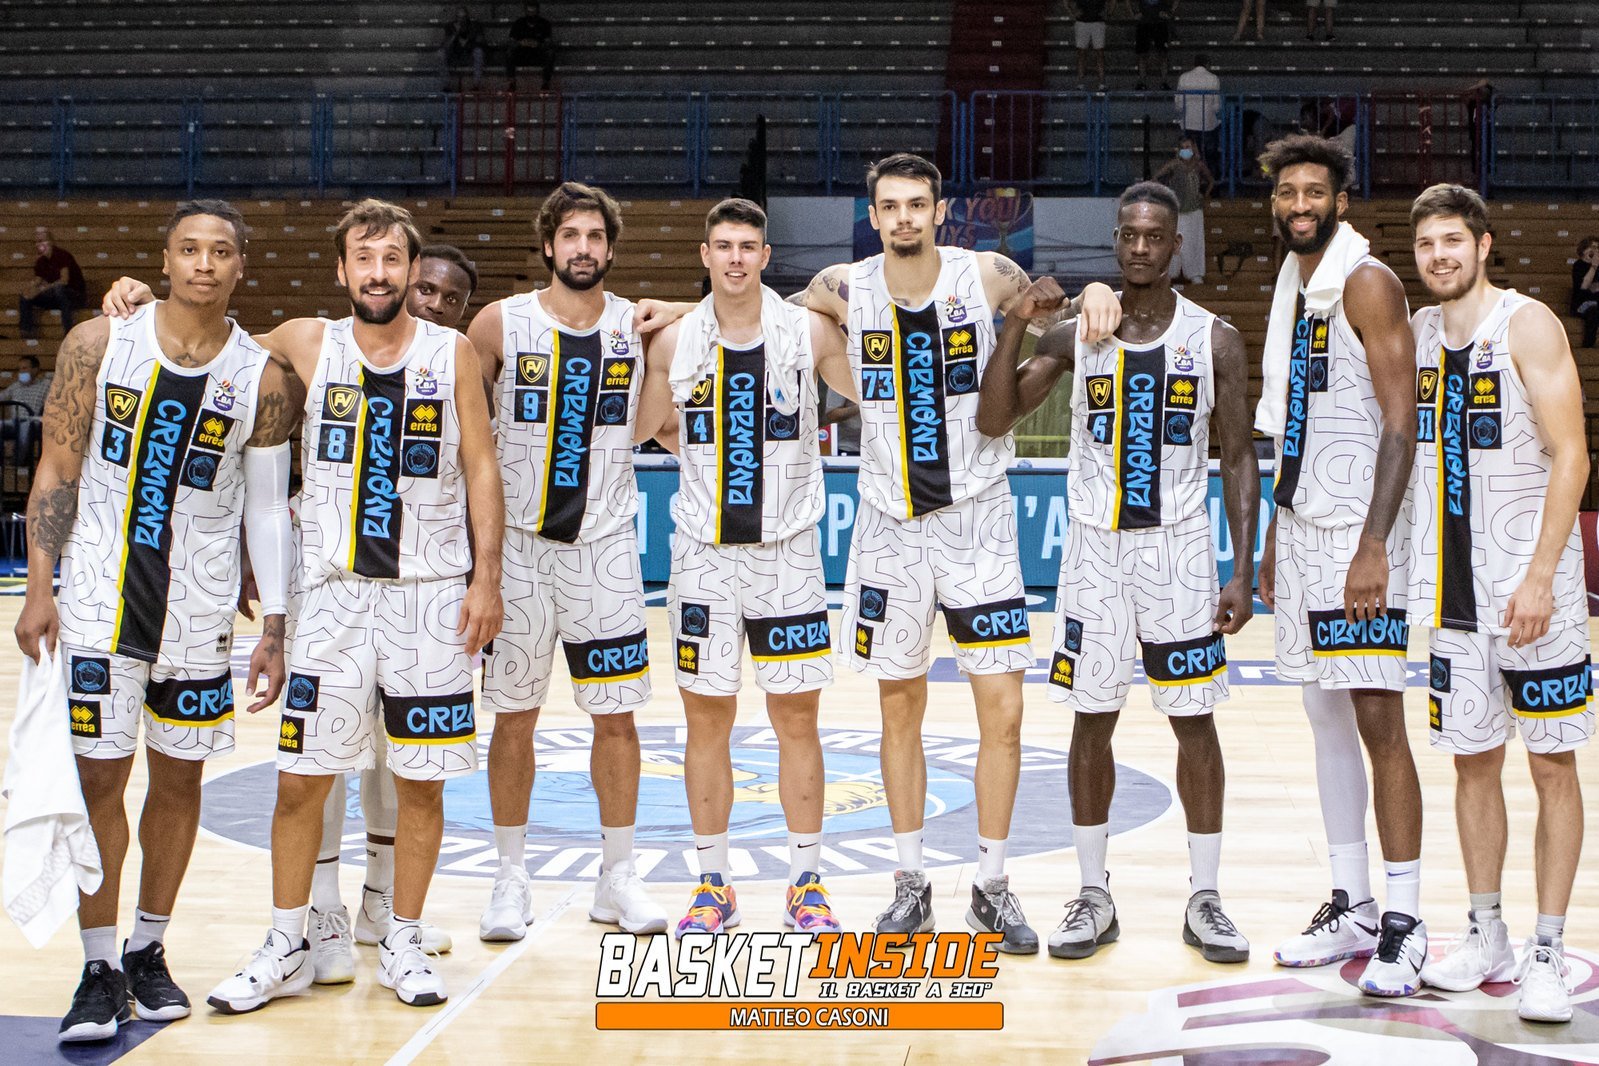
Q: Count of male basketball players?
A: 9